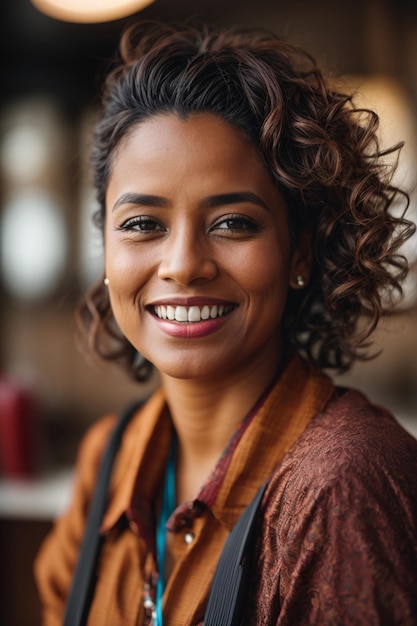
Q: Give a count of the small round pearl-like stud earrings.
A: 2